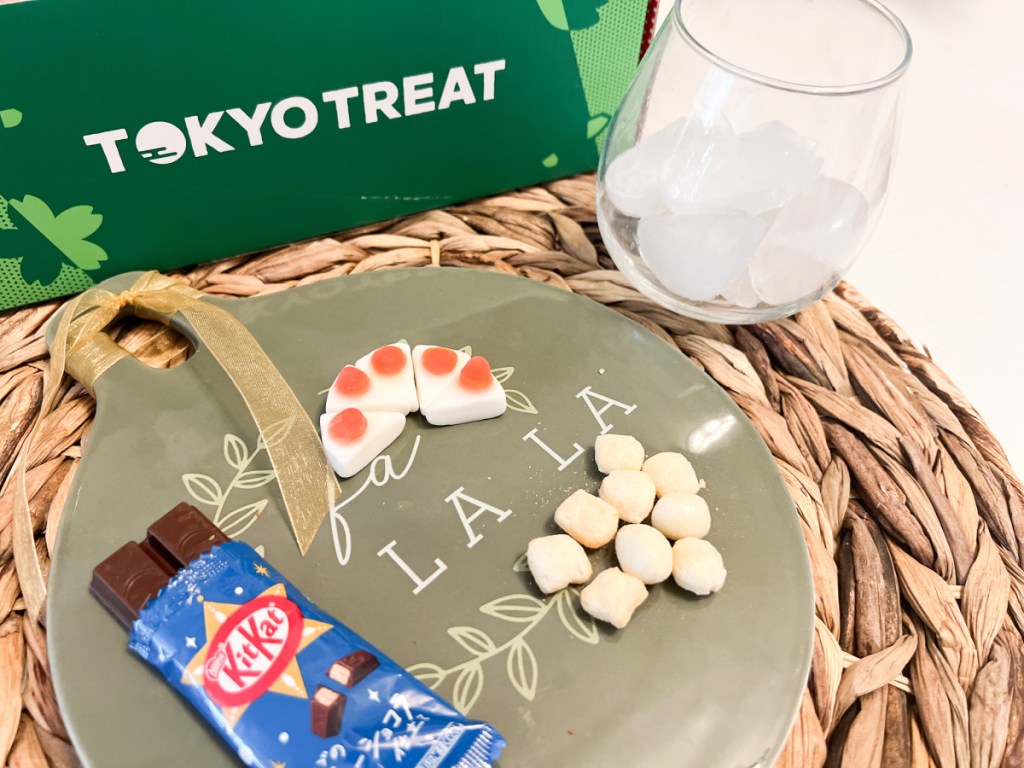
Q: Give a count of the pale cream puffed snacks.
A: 9